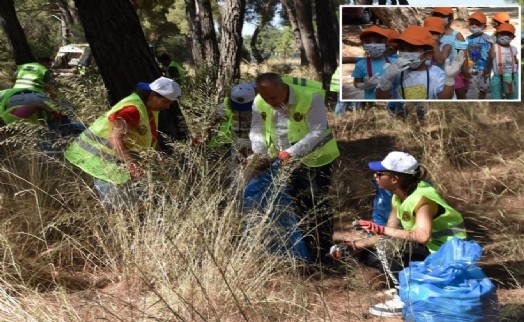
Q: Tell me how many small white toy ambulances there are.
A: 0